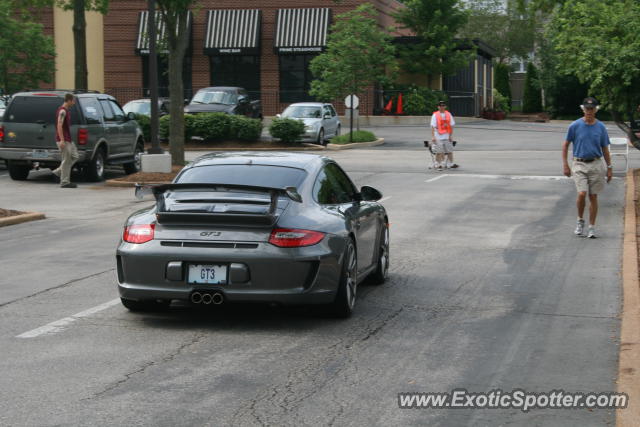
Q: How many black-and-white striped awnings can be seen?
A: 3